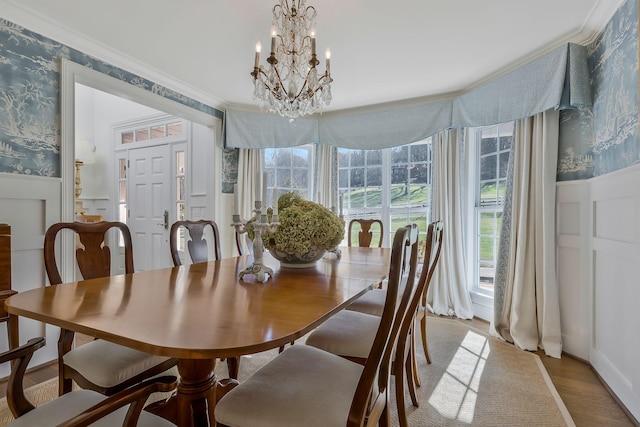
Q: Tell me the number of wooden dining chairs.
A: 8